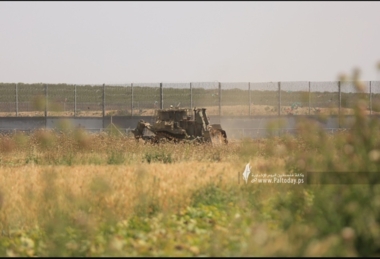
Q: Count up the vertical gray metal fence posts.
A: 13